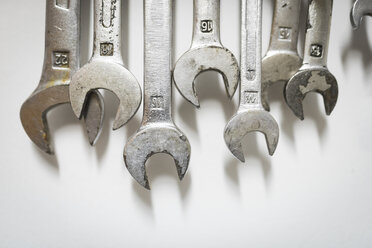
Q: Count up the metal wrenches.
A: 8